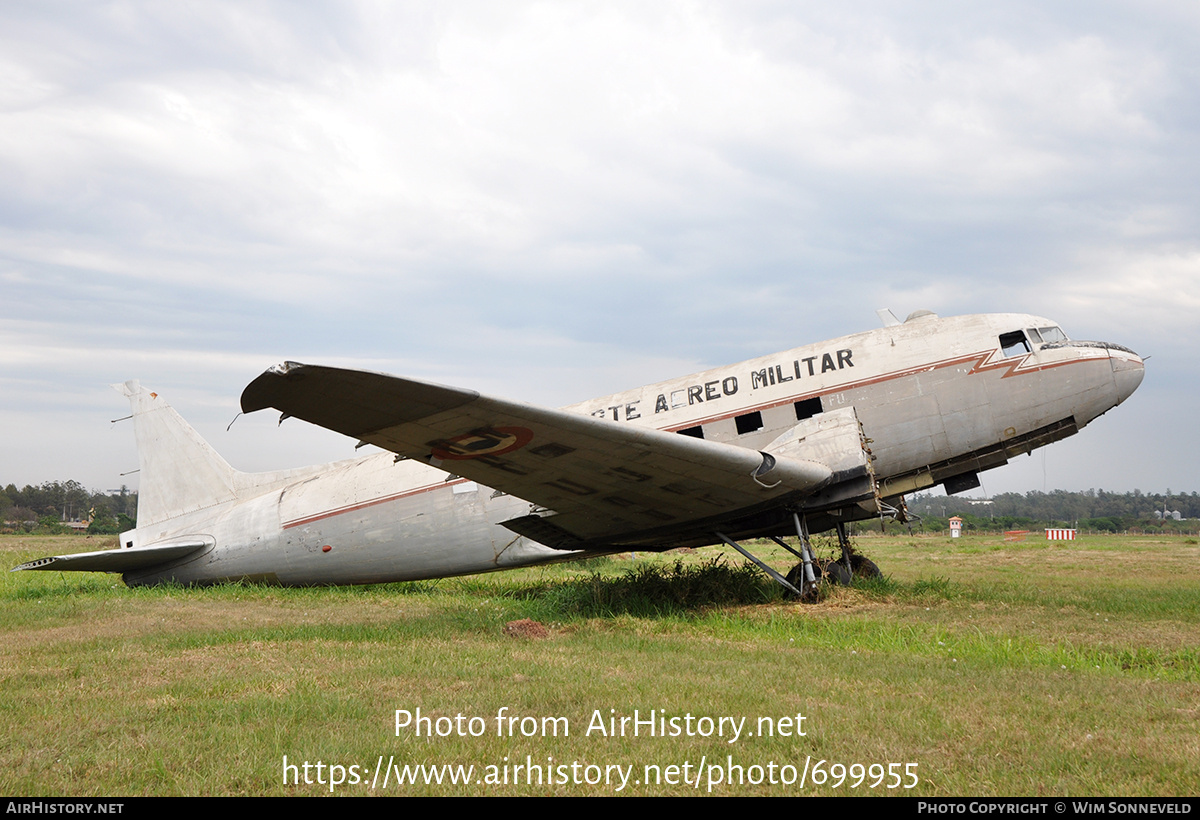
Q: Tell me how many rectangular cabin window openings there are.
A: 3